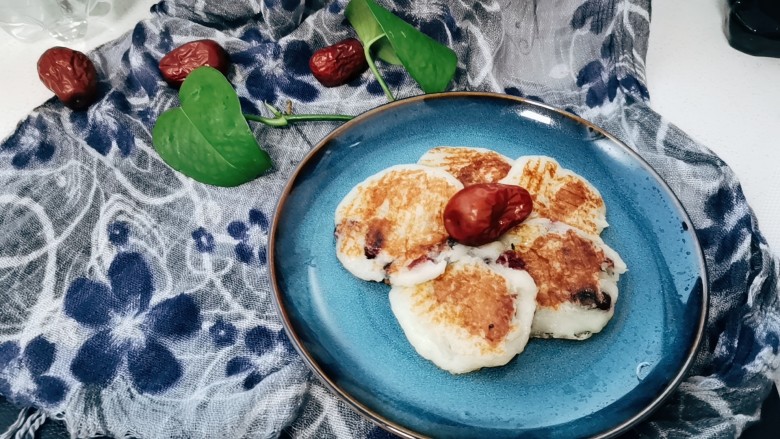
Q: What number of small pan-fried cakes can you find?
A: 5